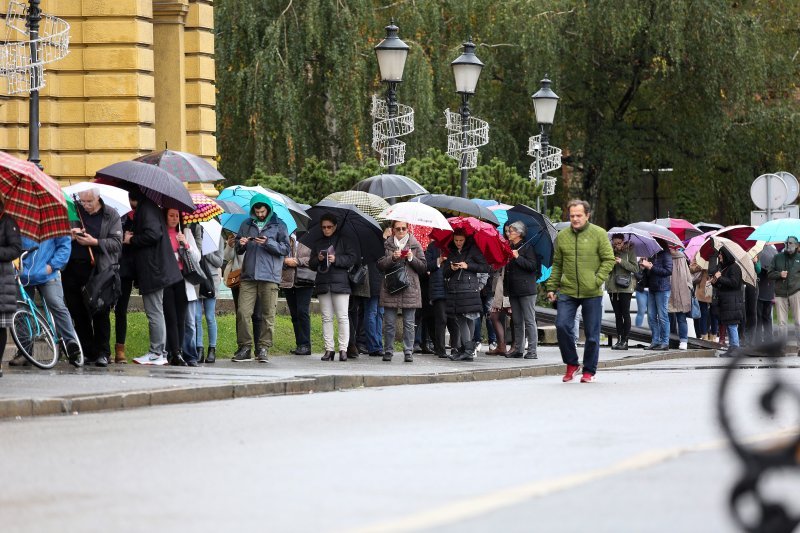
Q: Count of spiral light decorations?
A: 4